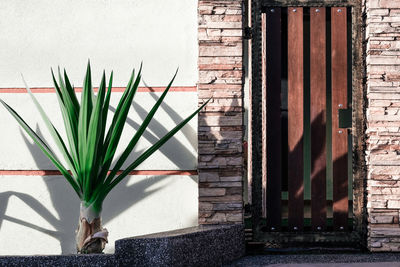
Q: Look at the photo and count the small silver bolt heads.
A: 10